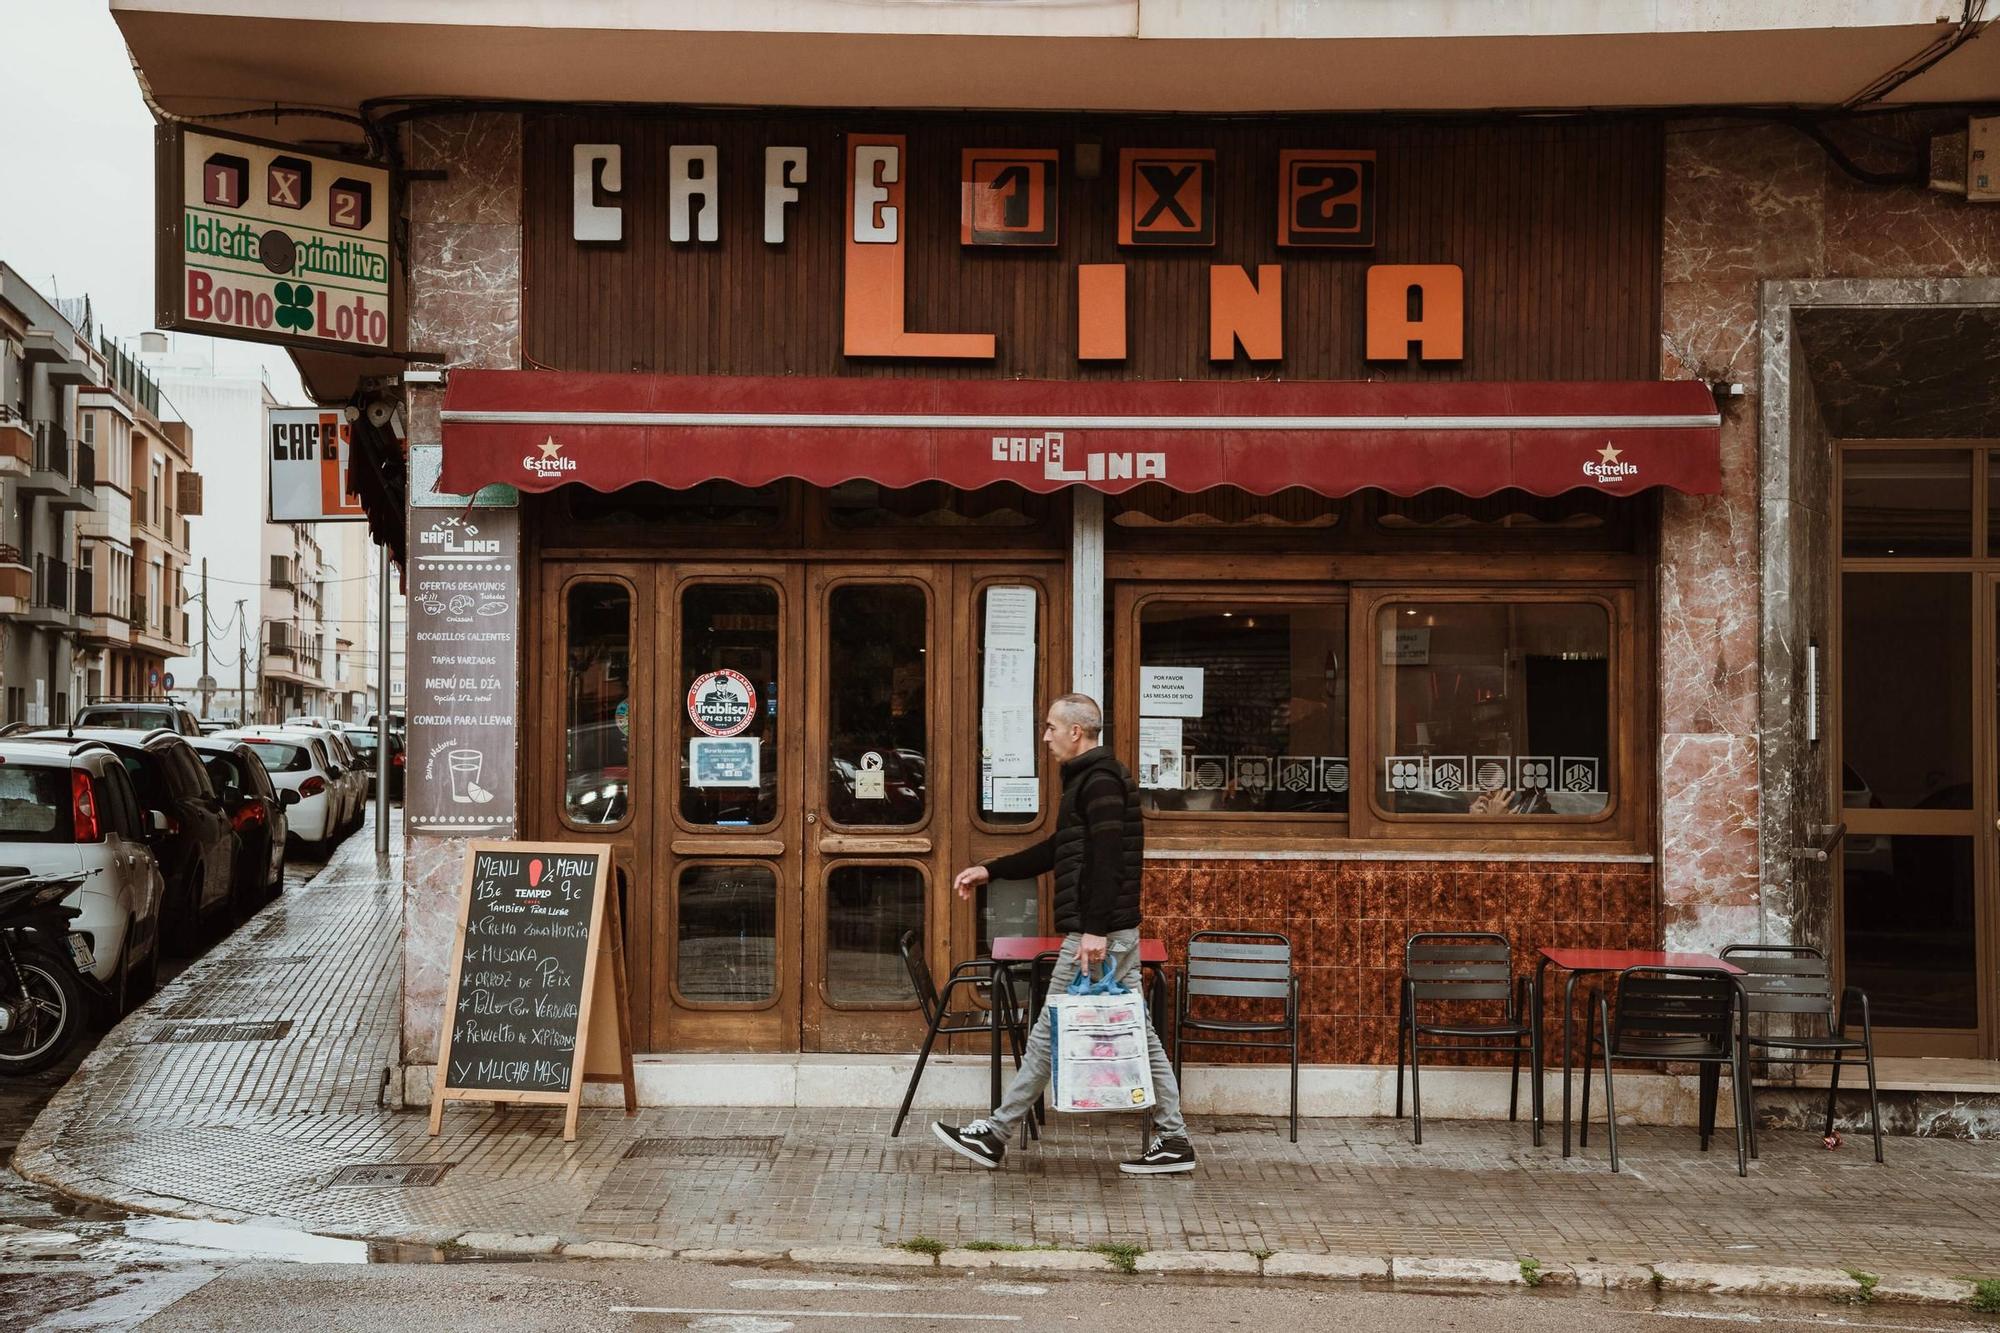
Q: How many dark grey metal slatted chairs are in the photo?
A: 6